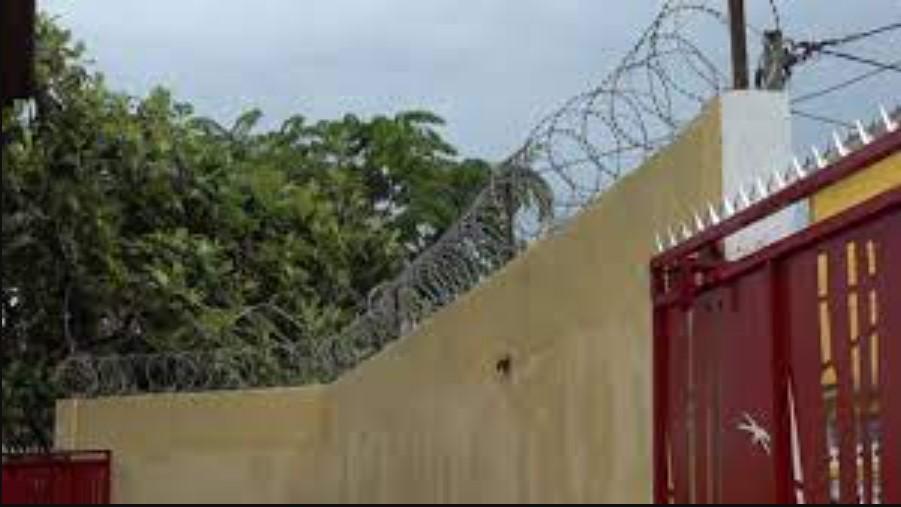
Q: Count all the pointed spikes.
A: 14